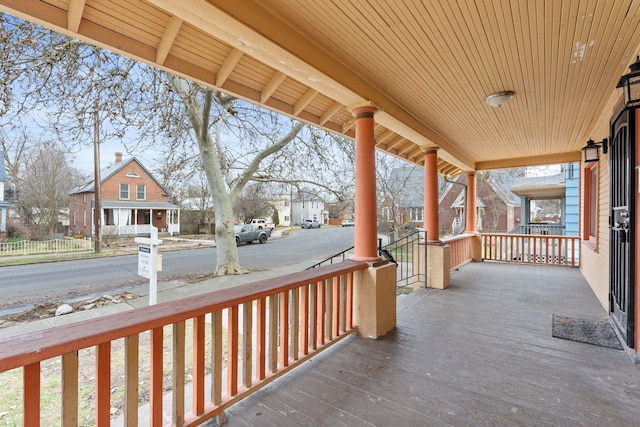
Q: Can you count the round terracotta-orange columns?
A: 3